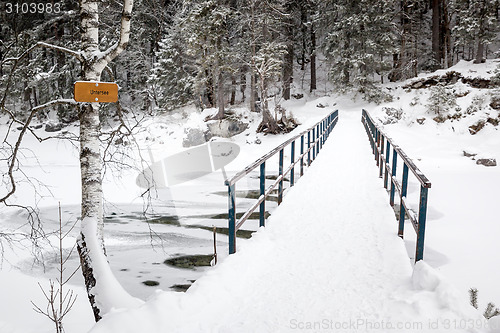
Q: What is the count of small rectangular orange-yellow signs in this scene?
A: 1